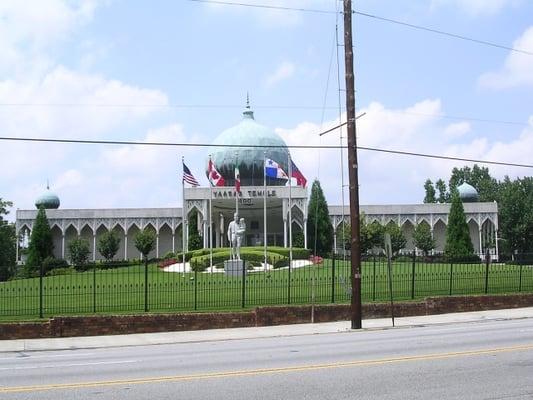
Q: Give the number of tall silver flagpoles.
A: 5